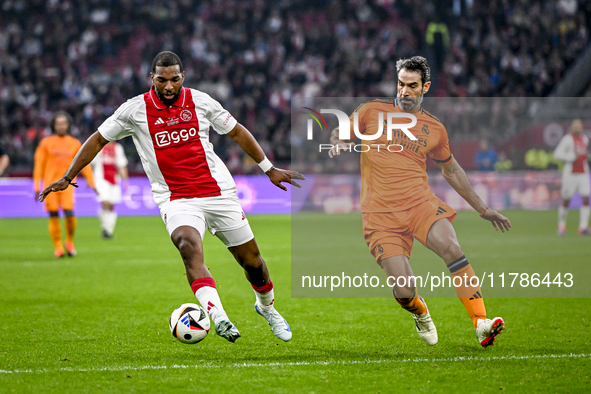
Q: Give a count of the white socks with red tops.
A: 2